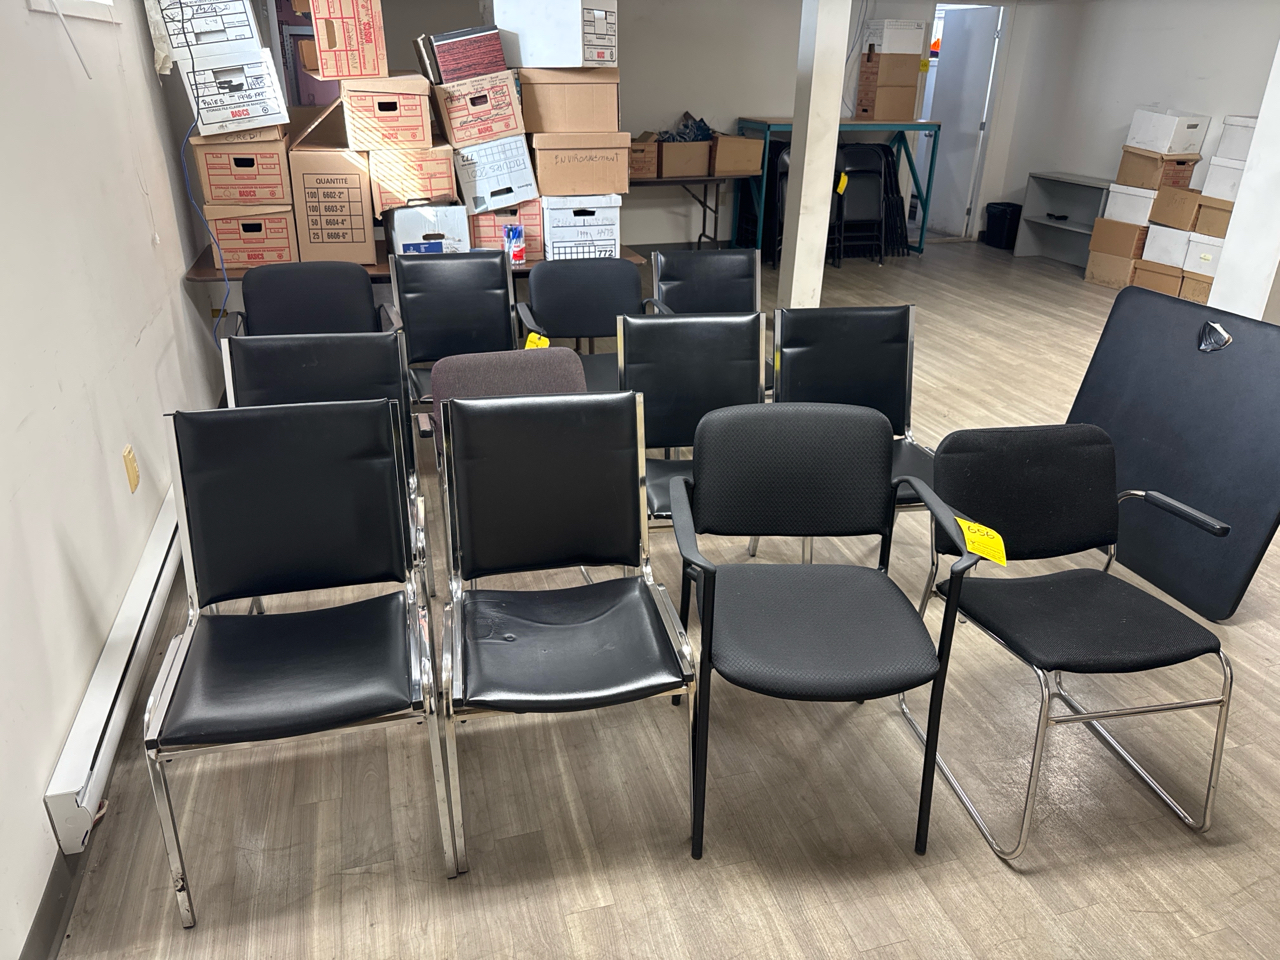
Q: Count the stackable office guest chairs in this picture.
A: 12